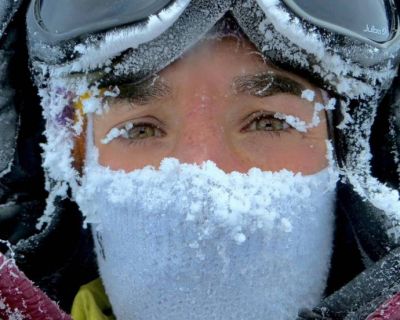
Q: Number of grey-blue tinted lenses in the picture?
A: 2